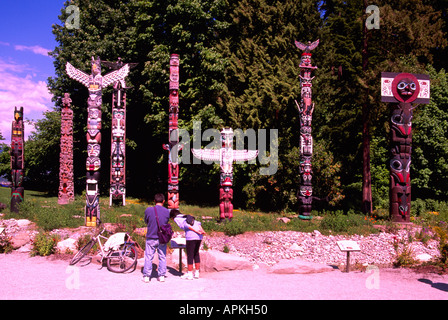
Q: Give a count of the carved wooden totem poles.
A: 8